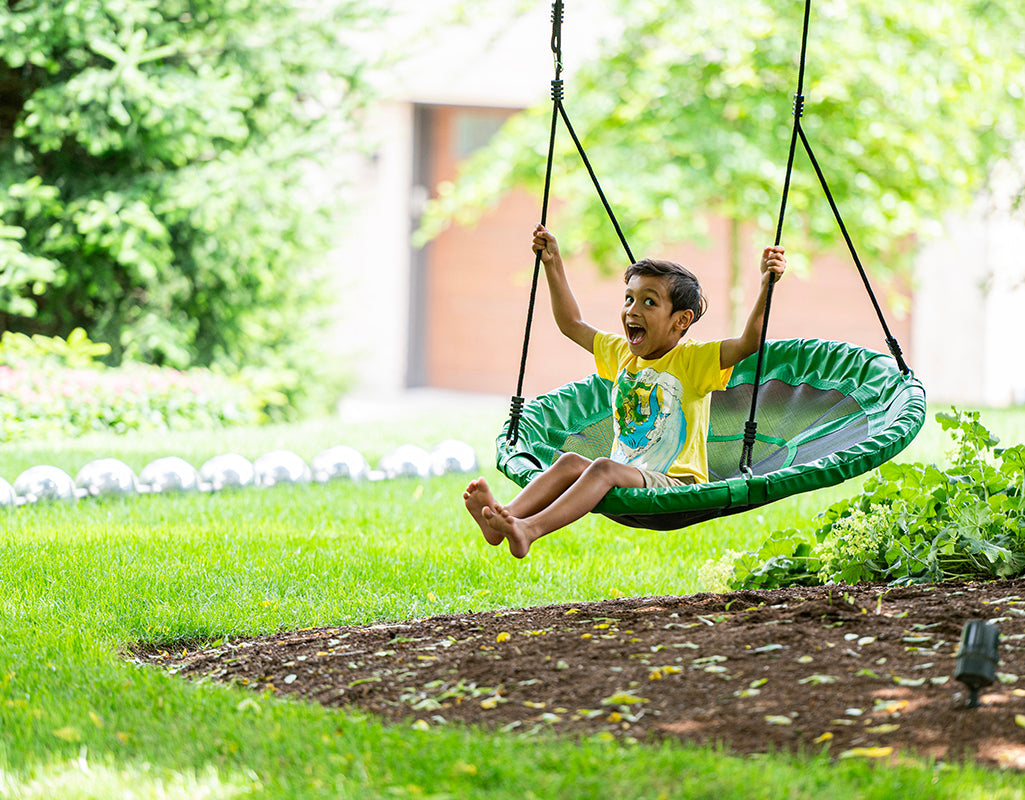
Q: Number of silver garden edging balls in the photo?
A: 9